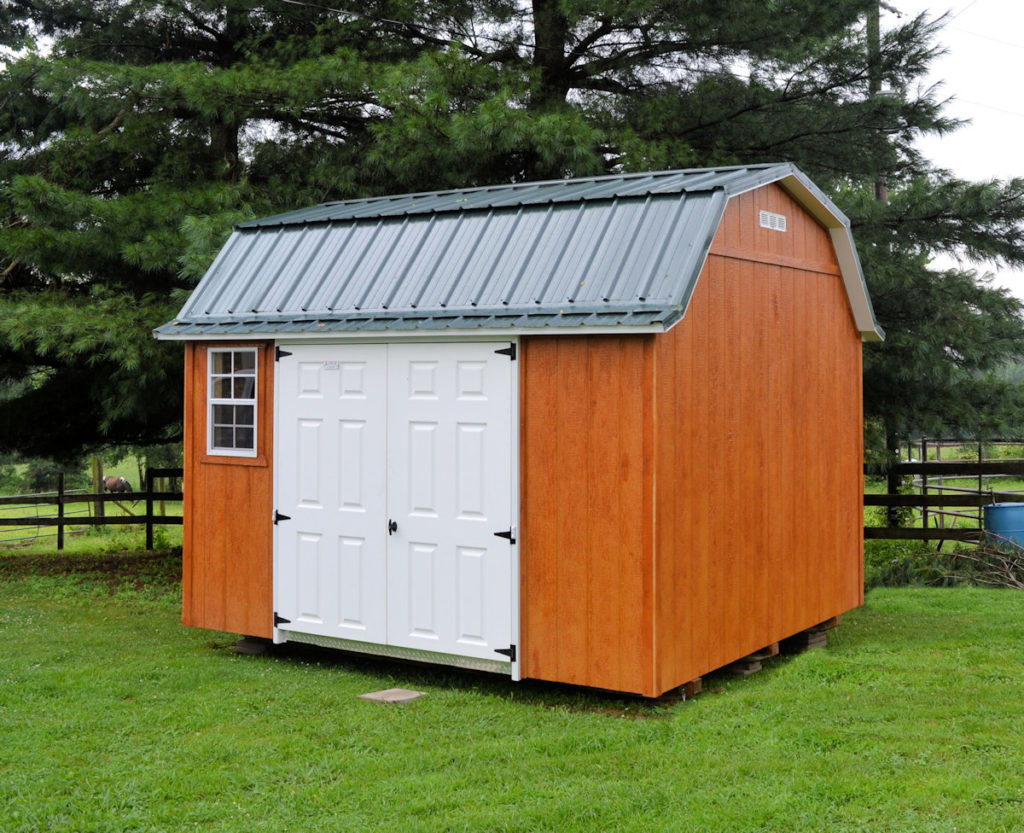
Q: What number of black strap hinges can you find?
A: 6